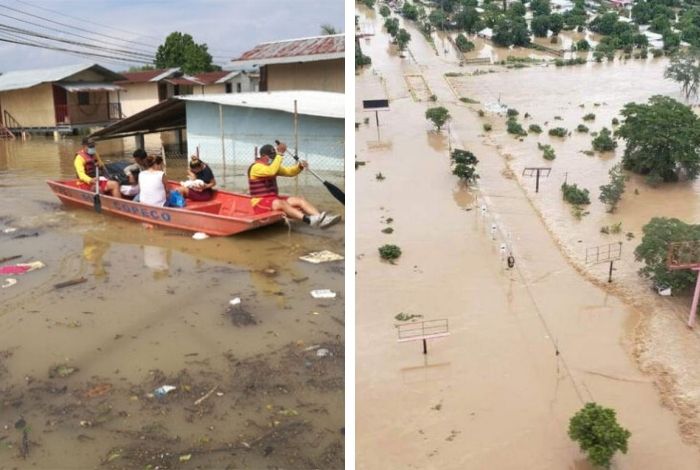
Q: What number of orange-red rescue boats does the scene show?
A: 1